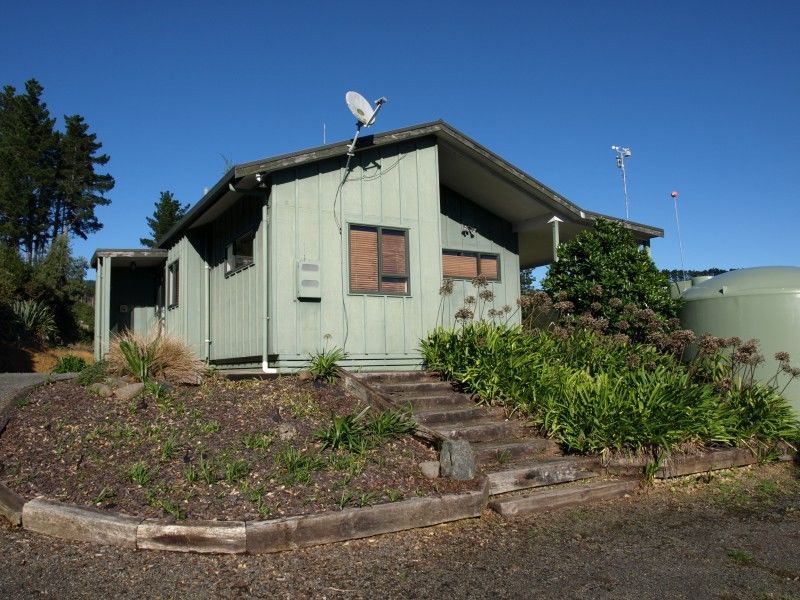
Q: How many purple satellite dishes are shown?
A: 0